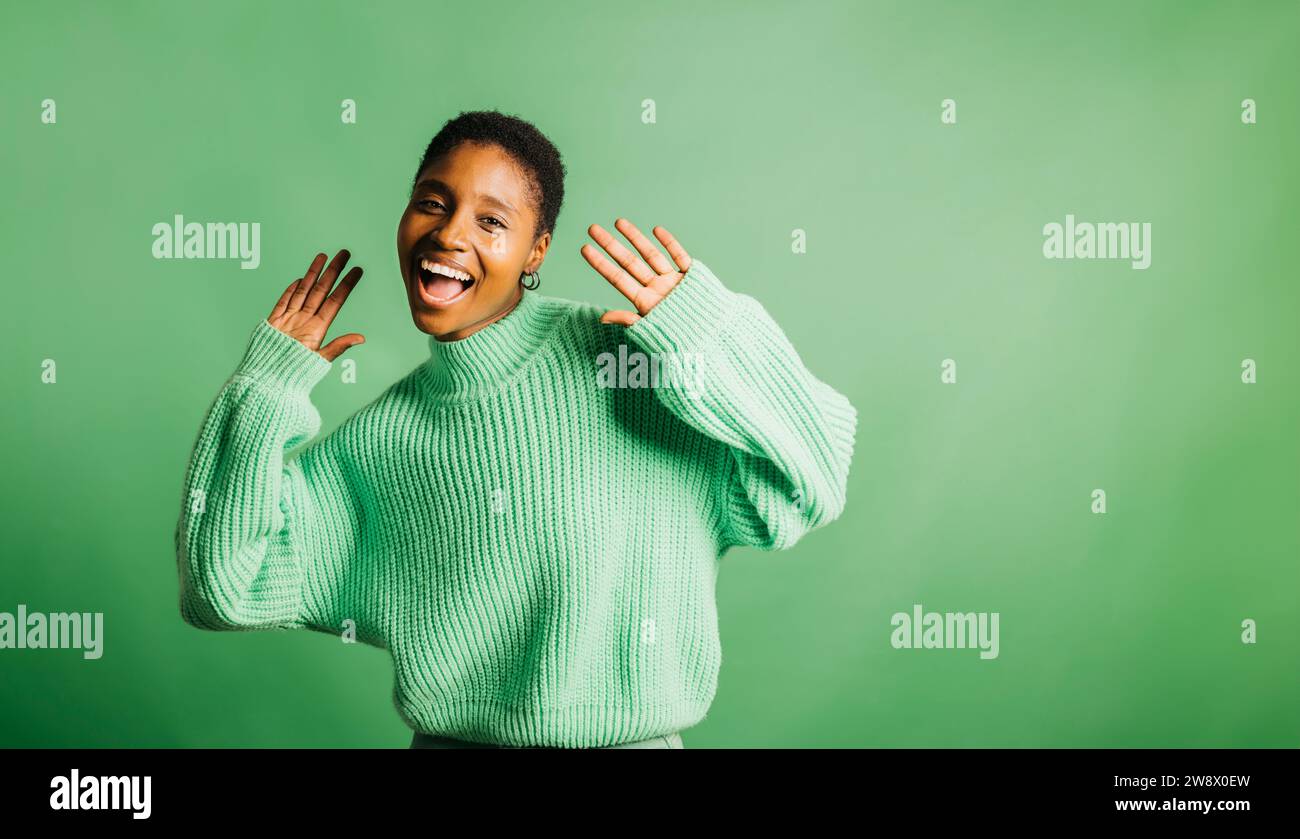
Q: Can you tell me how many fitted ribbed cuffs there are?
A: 2